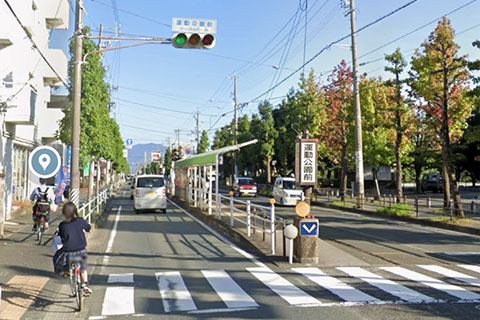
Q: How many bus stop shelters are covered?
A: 1